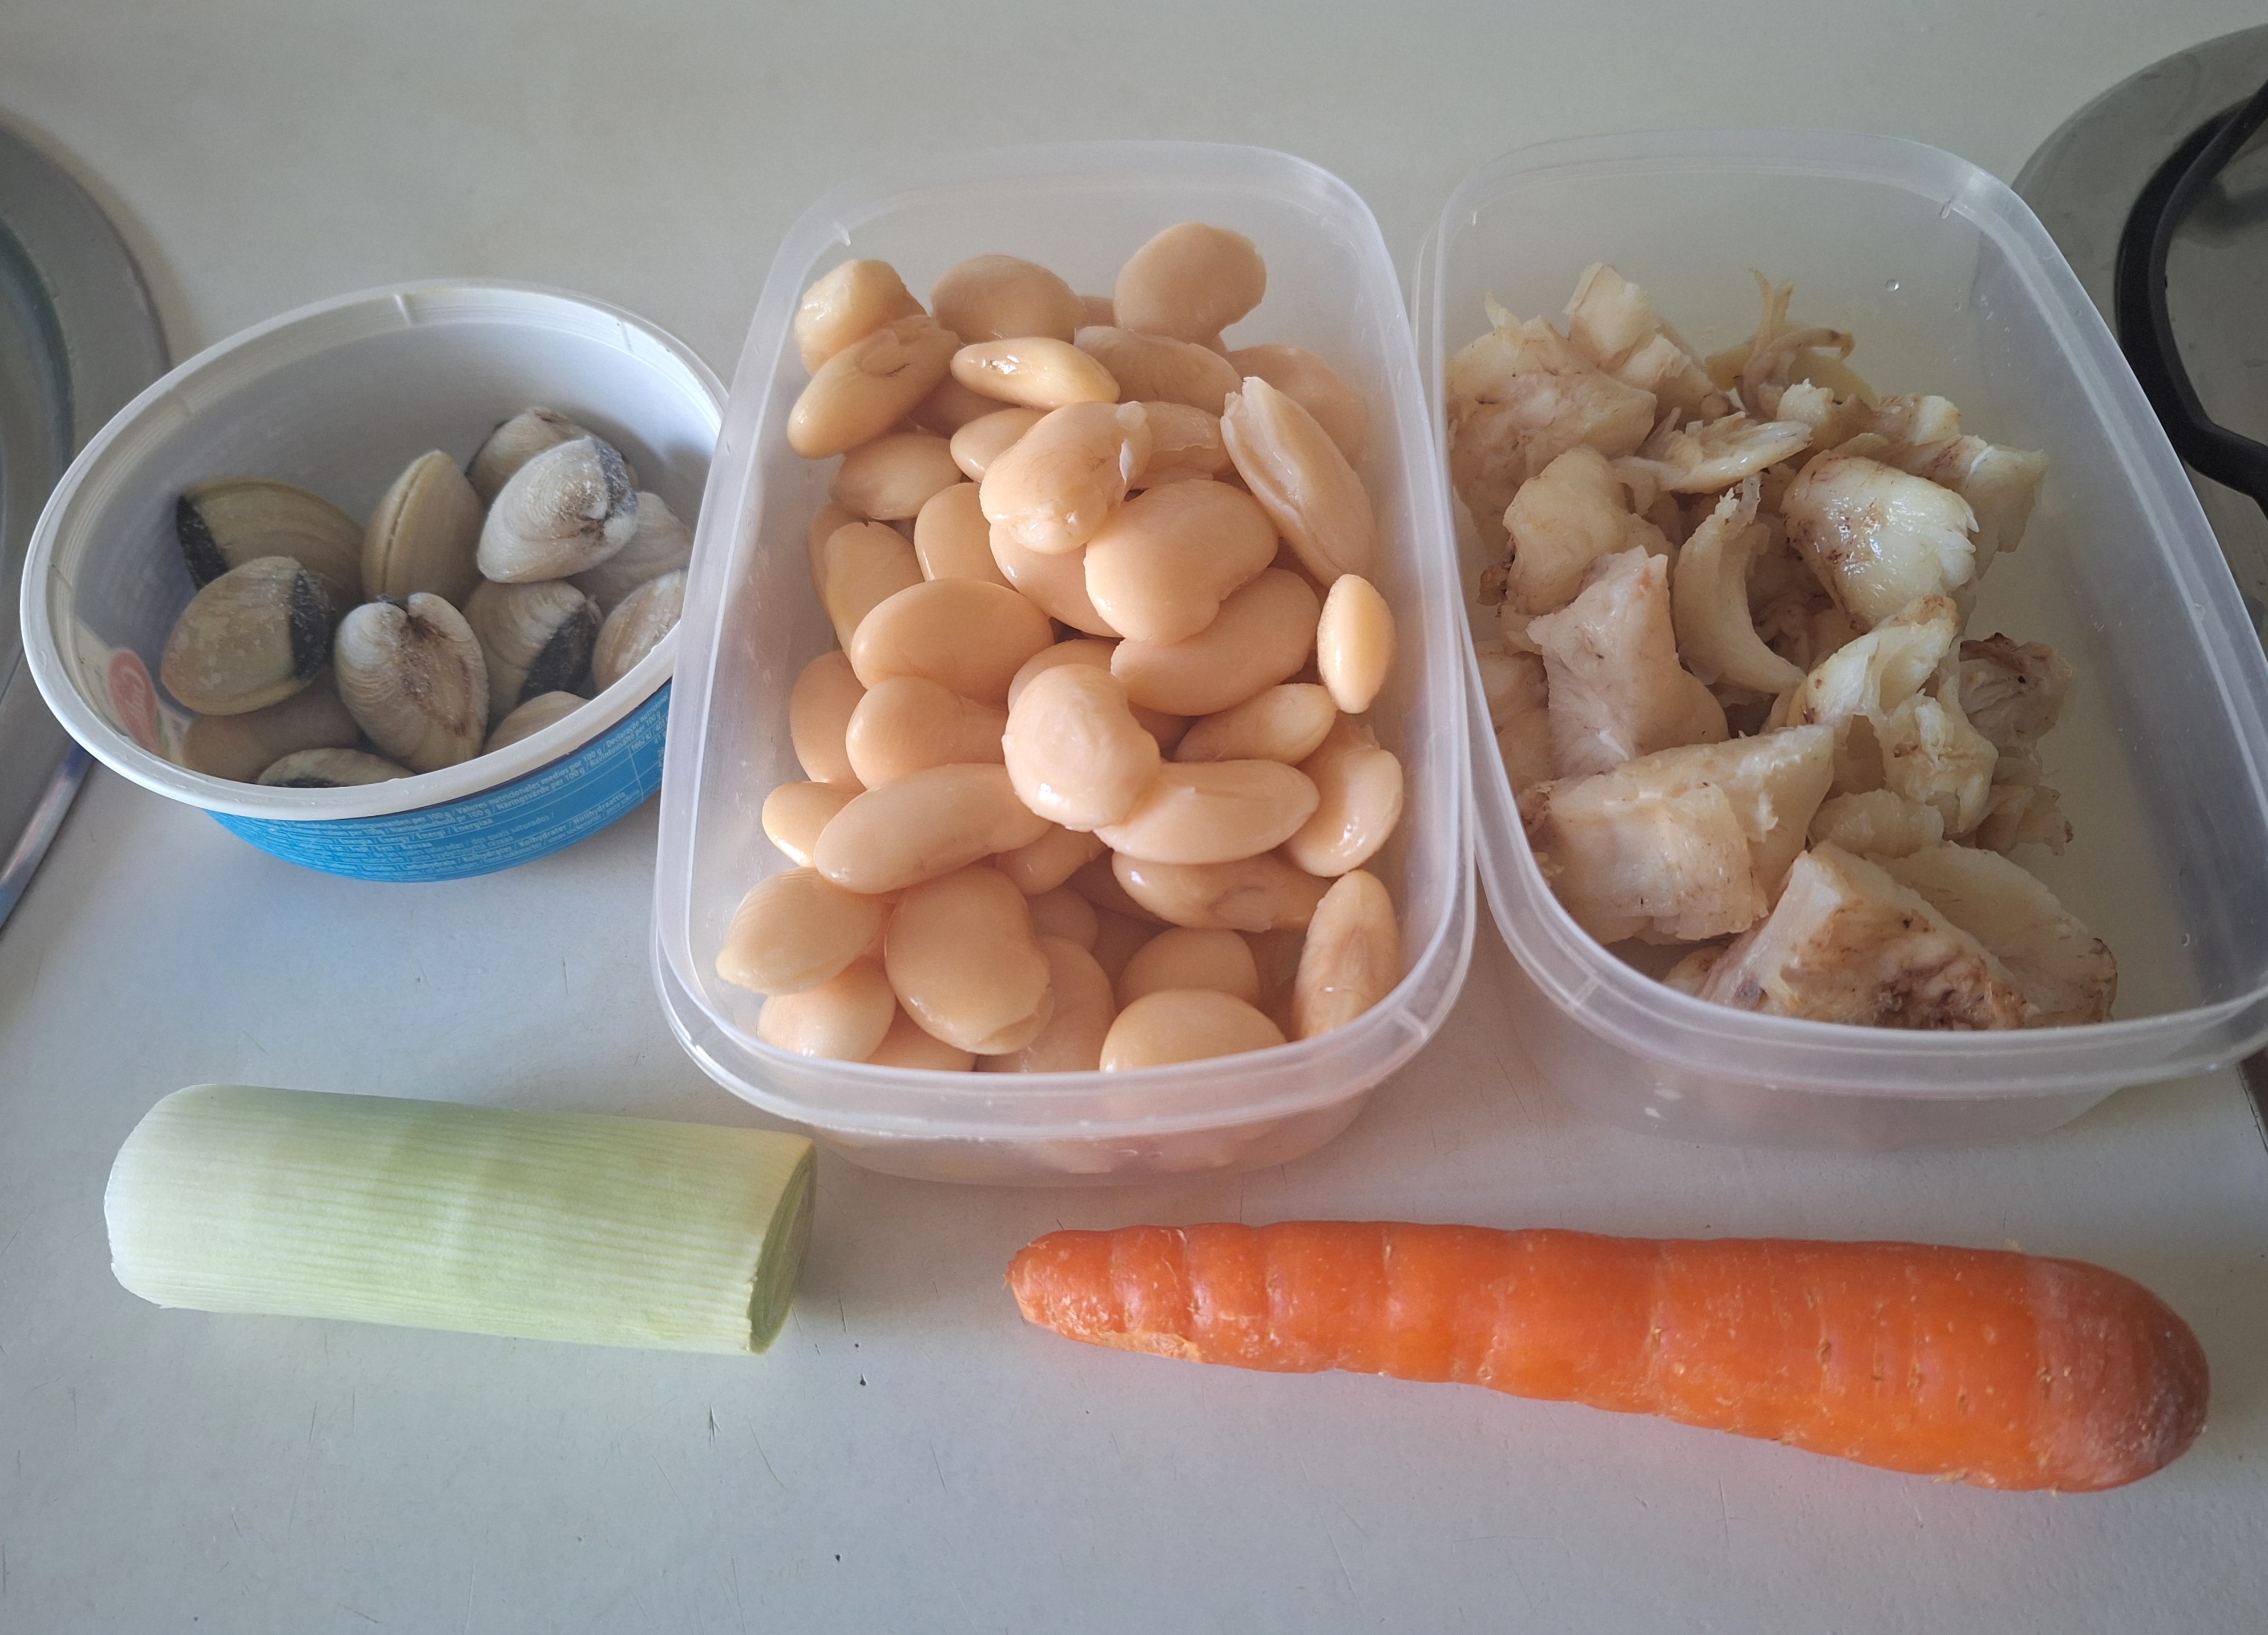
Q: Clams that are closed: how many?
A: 12